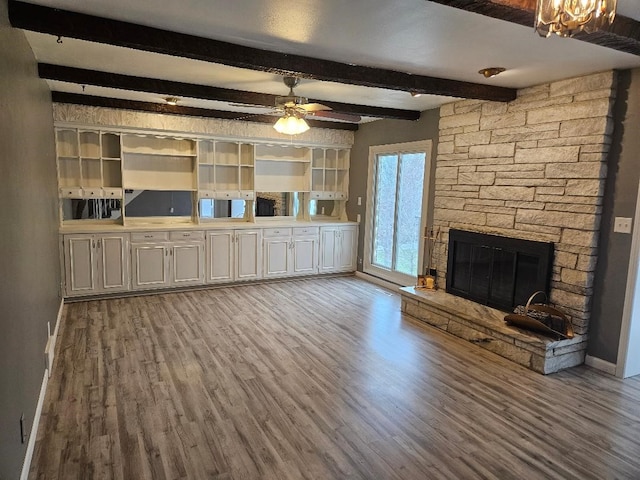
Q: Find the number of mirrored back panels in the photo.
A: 5